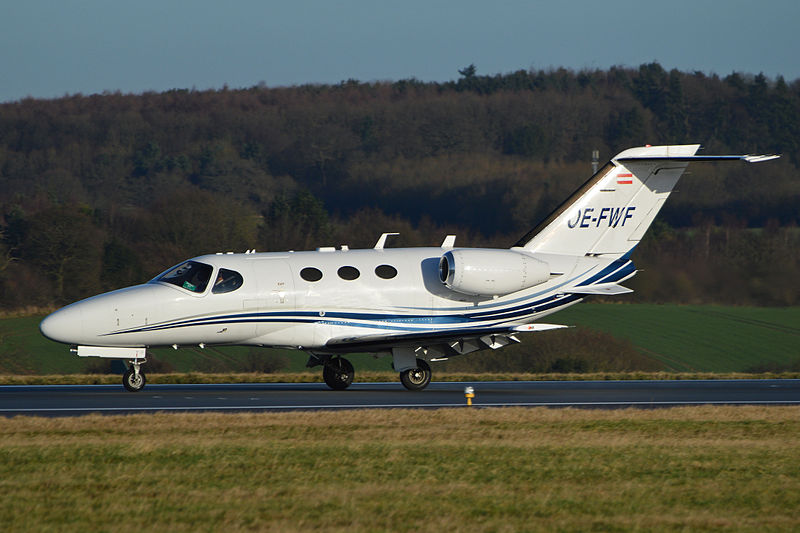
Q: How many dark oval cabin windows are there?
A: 3